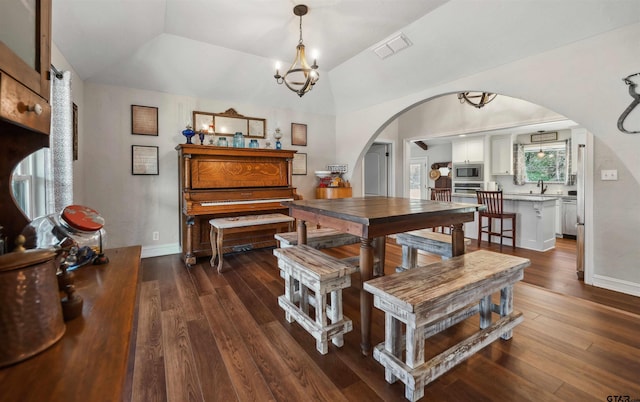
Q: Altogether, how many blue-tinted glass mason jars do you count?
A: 3